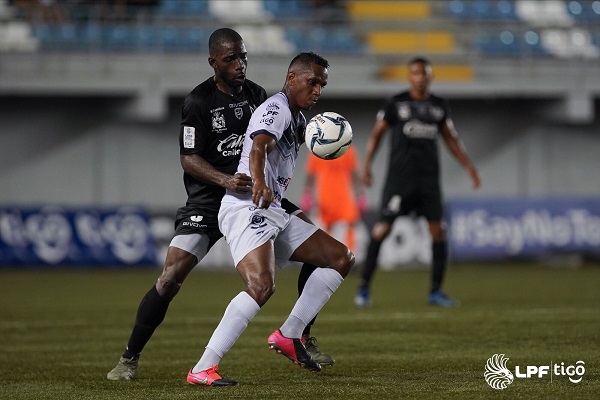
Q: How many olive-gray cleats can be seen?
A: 2